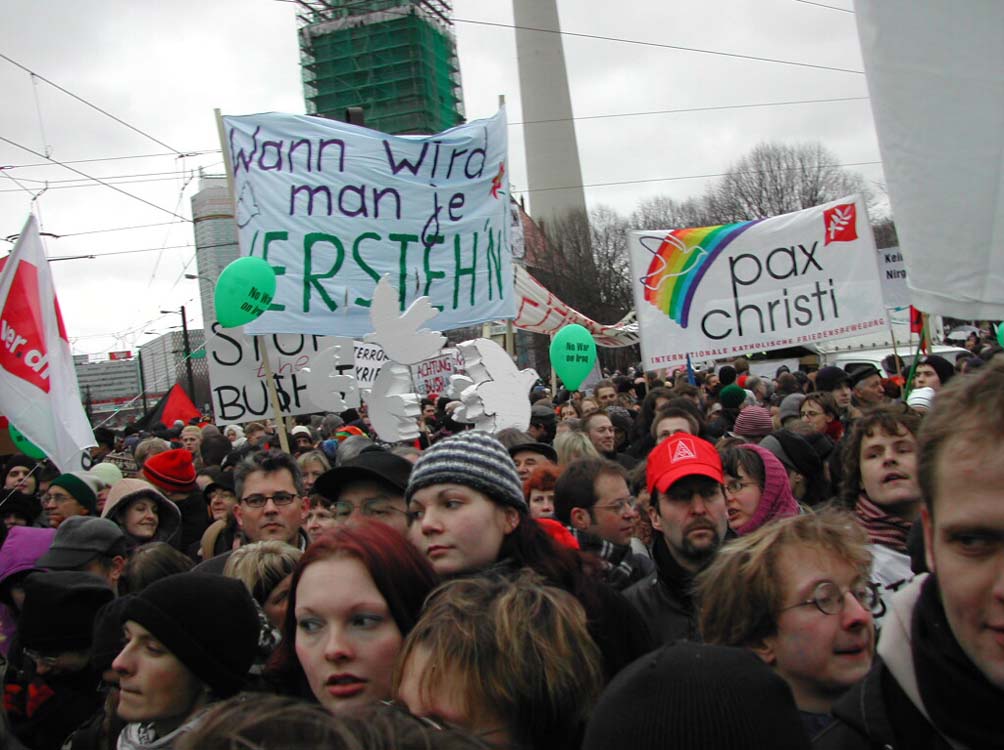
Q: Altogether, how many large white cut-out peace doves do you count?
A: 4